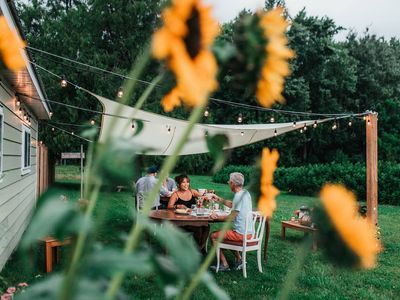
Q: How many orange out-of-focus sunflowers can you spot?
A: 5